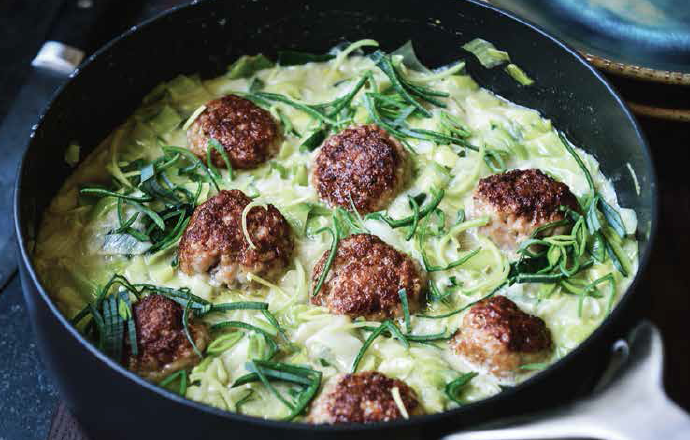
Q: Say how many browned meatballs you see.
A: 8